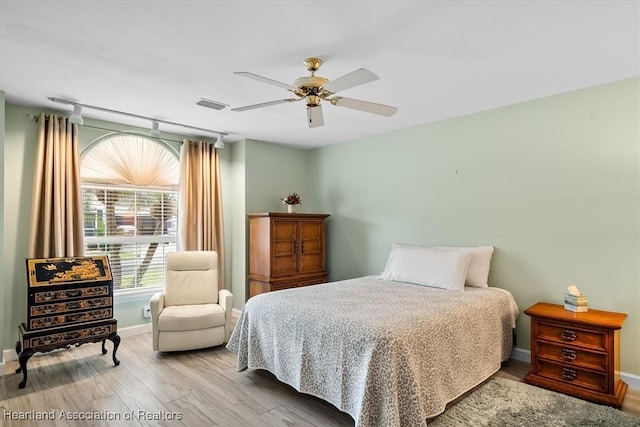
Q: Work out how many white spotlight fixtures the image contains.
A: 3